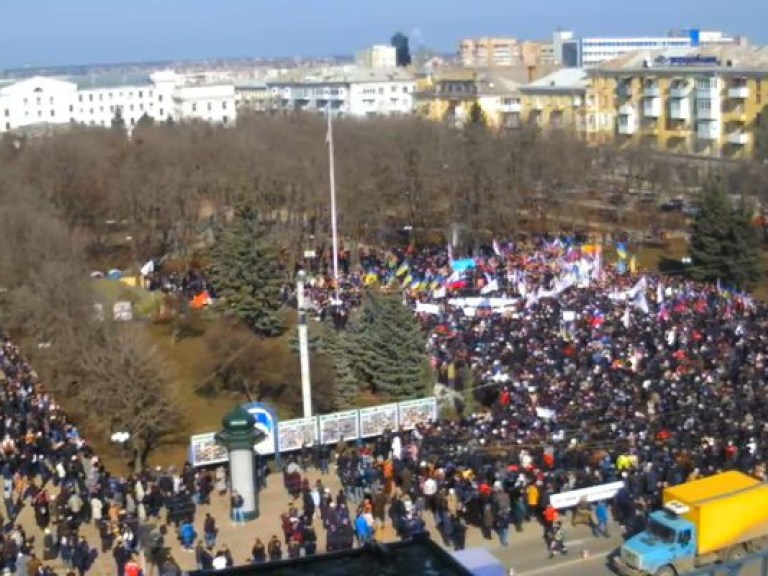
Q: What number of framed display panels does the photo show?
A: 5